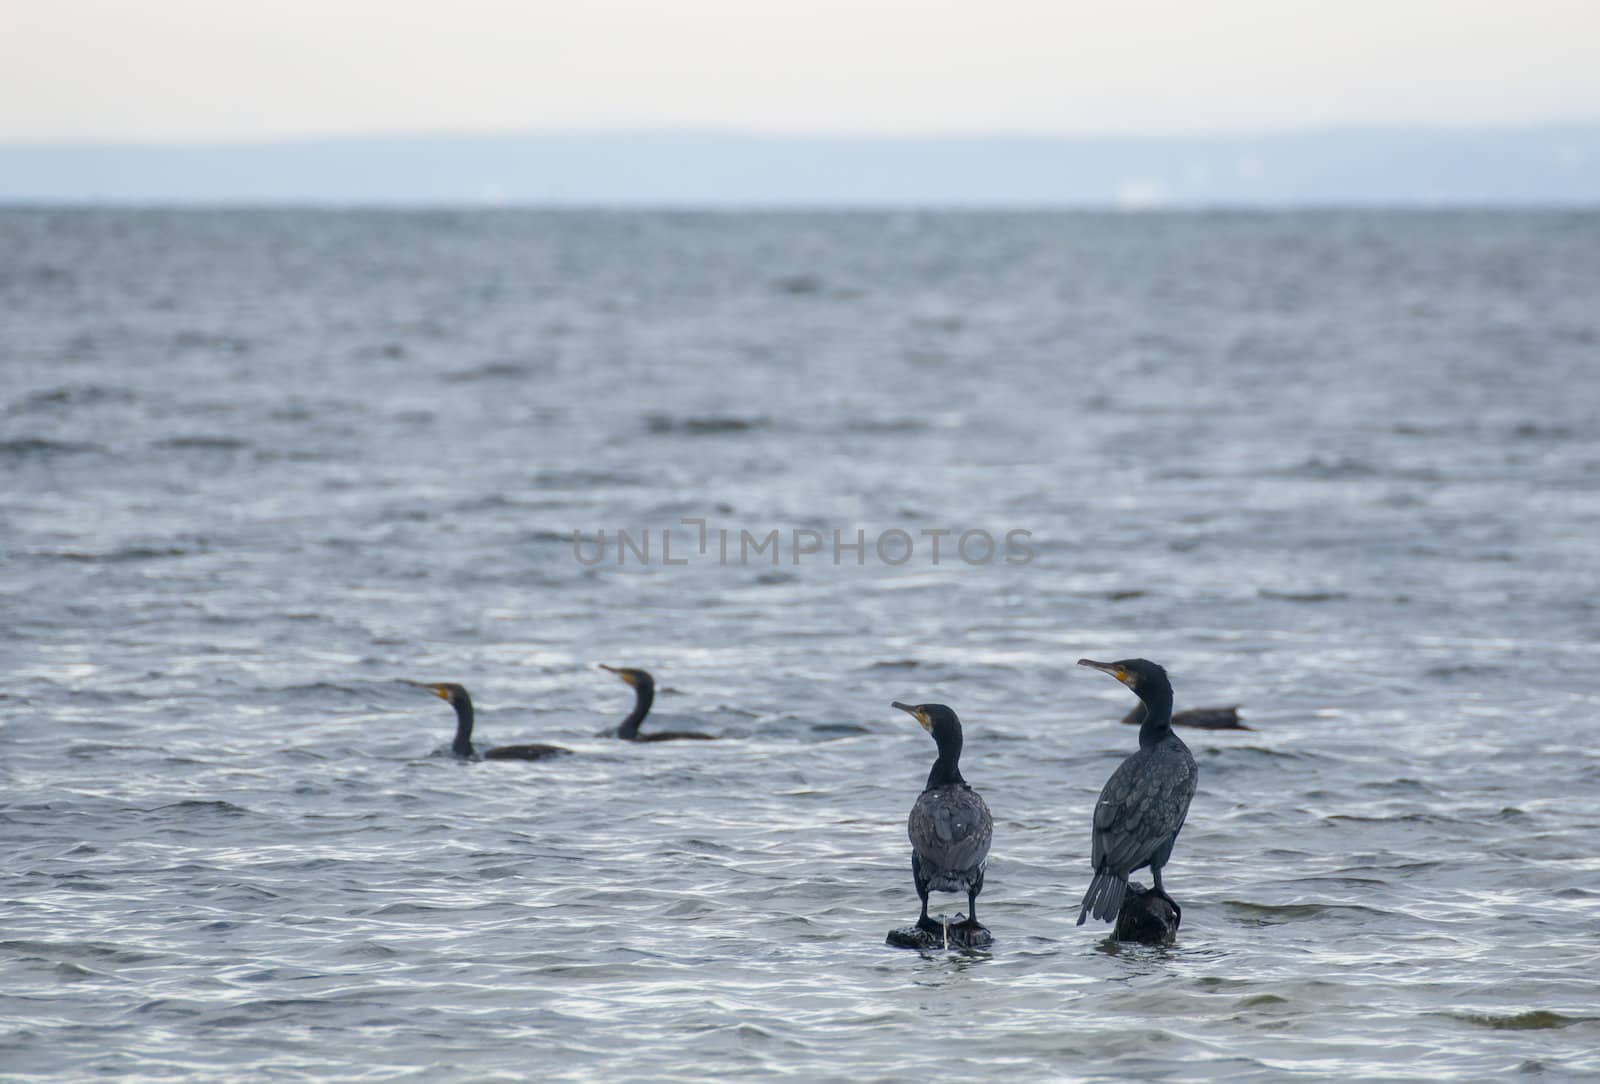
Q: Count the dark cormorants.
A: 5